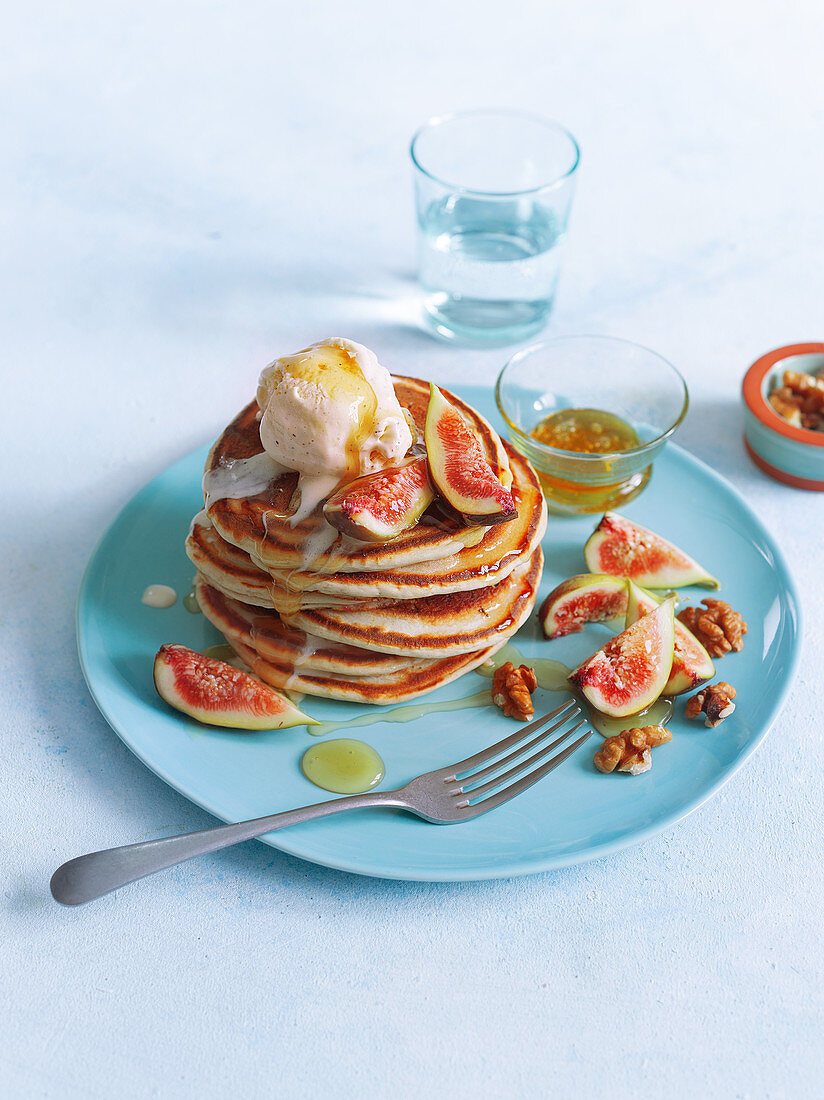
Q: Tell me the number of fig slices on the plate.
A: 7